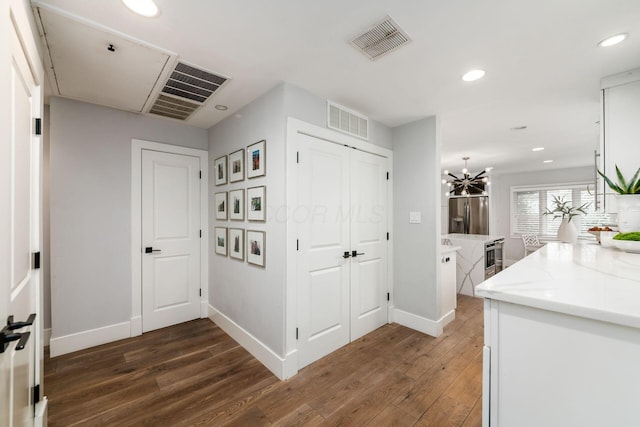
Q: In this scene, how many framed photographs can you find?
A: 9